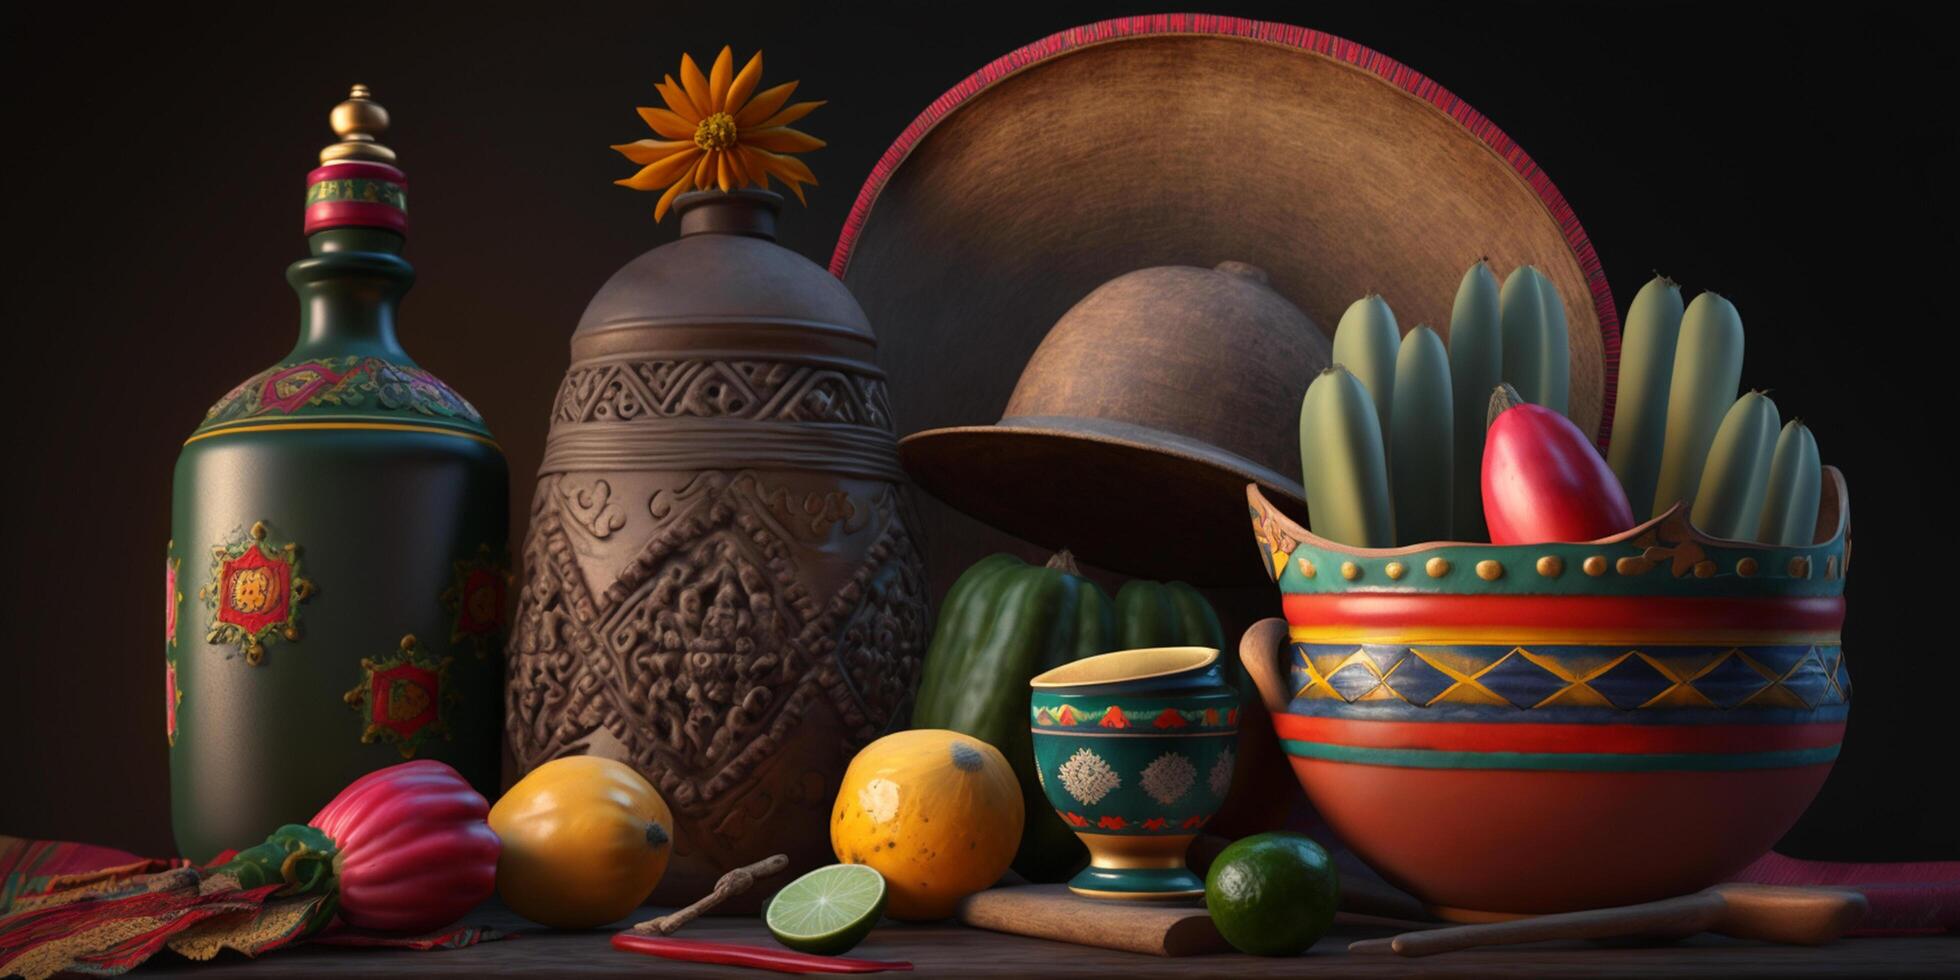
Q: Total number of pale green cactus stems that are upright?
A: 9